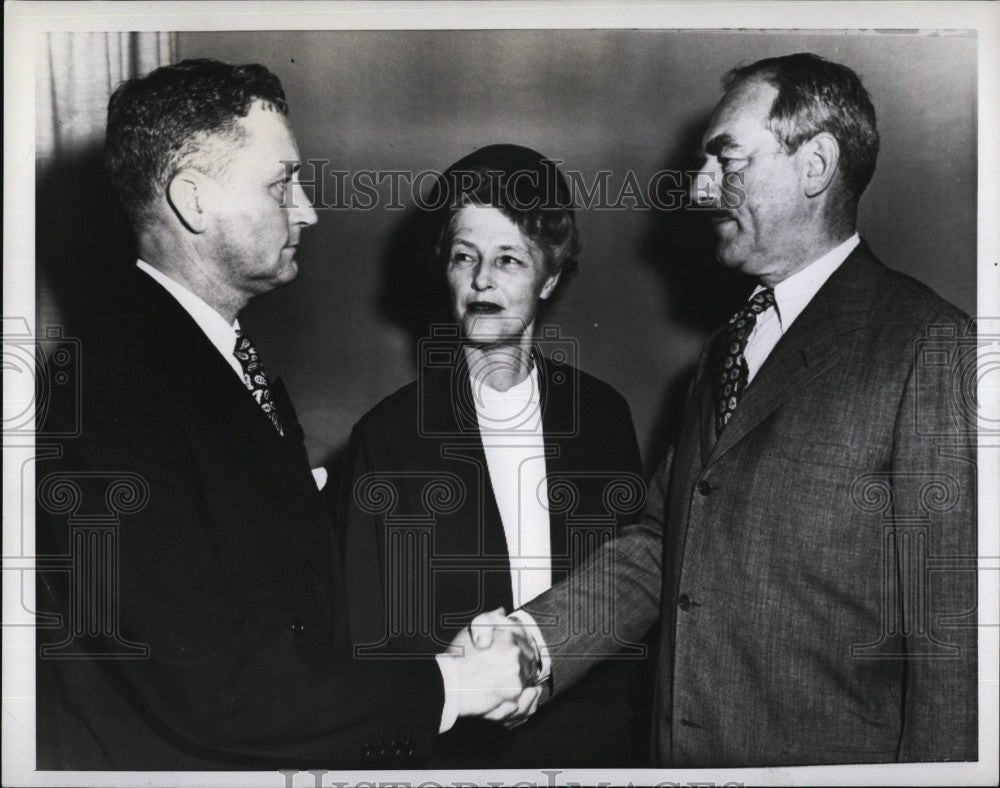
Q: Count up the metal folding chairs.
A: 0